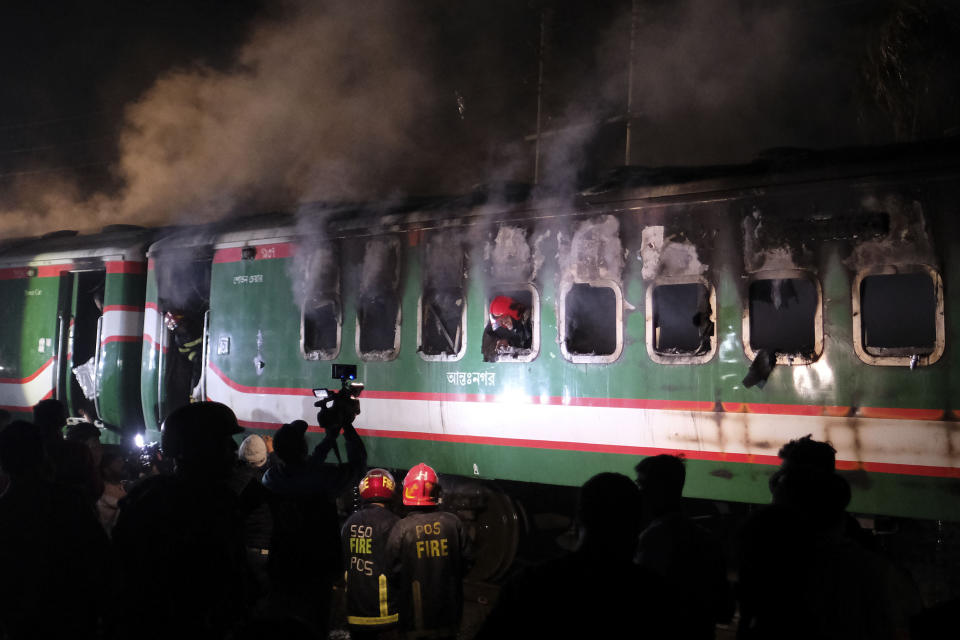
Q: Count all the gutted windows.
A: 8